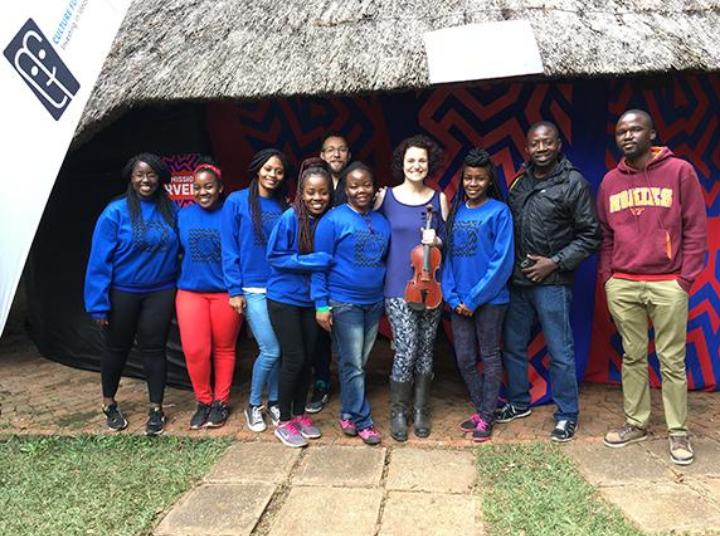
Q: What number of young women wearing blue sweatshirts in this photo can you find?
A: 6